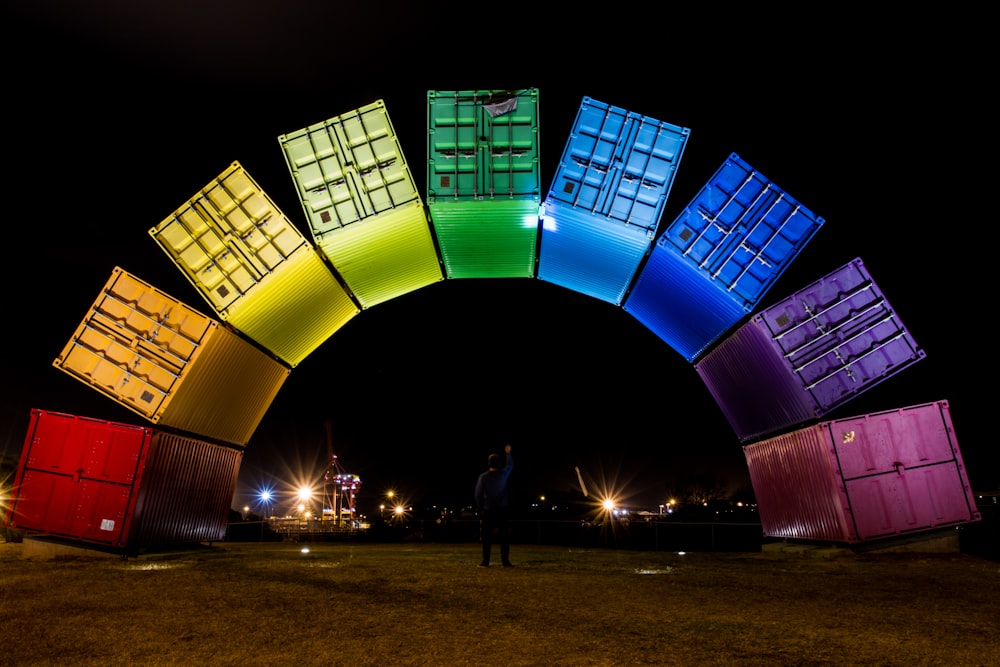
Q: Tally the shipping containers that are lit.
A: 9